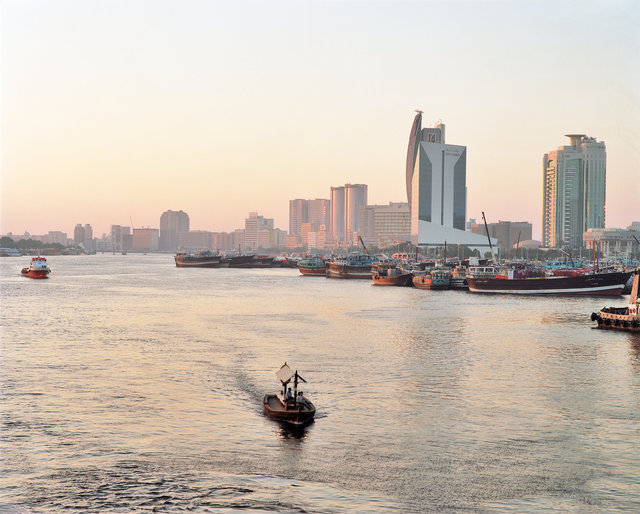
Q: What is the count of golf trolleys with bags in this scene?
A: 0